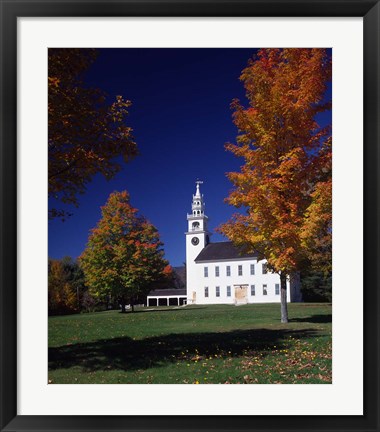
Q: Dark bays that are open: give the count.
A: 4